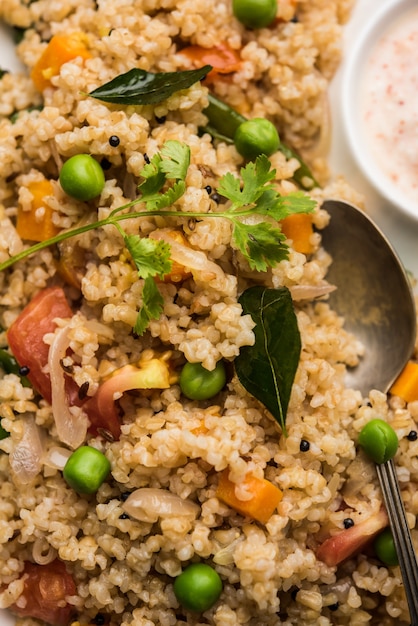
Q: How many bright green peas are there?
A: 8